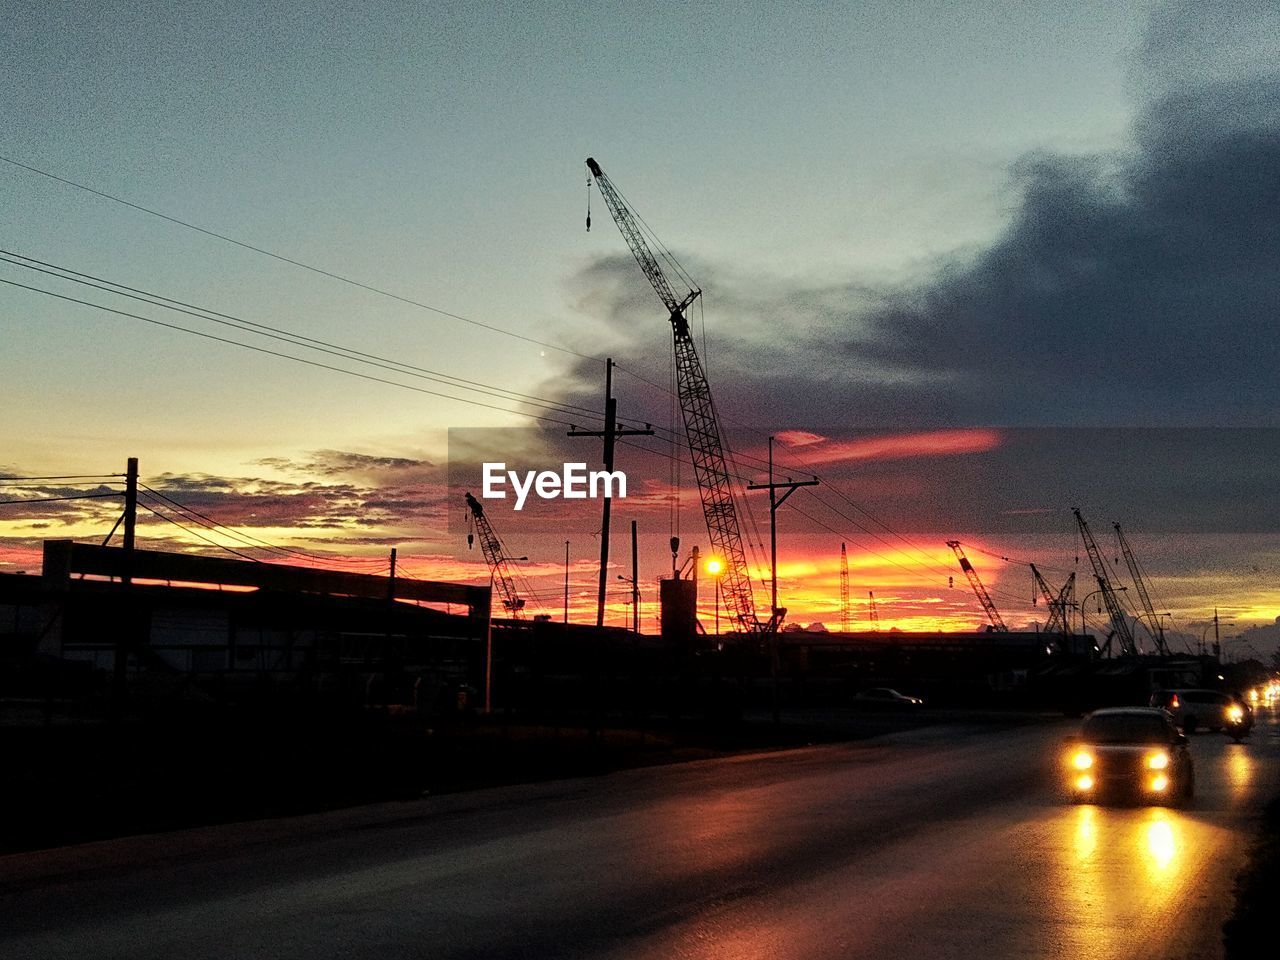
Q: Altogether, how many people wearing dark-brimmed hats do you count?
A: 0